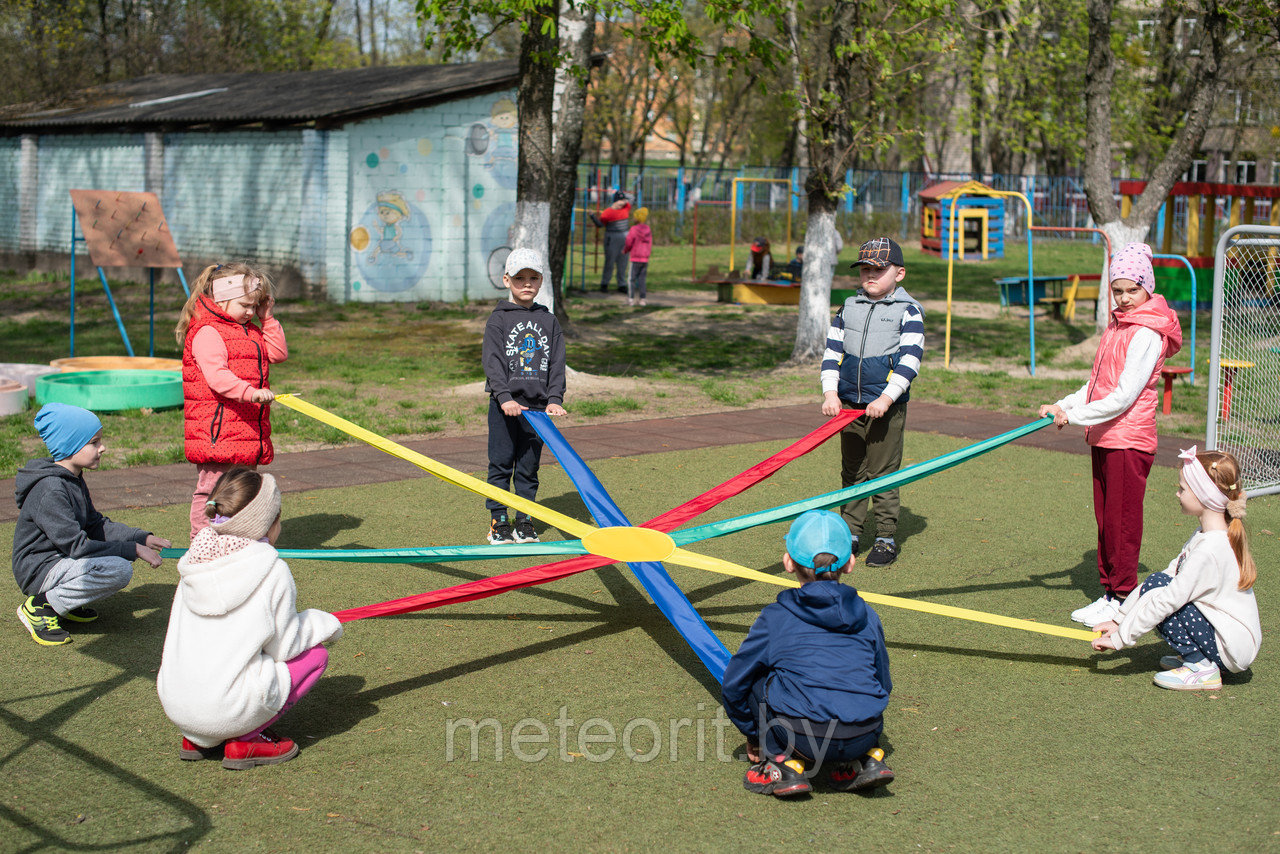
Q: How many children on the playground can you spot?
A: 12